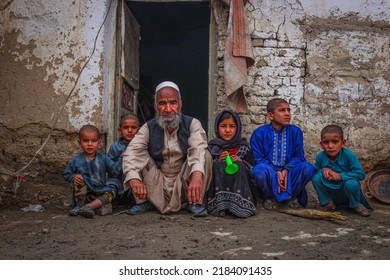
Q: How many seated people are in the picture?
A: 6